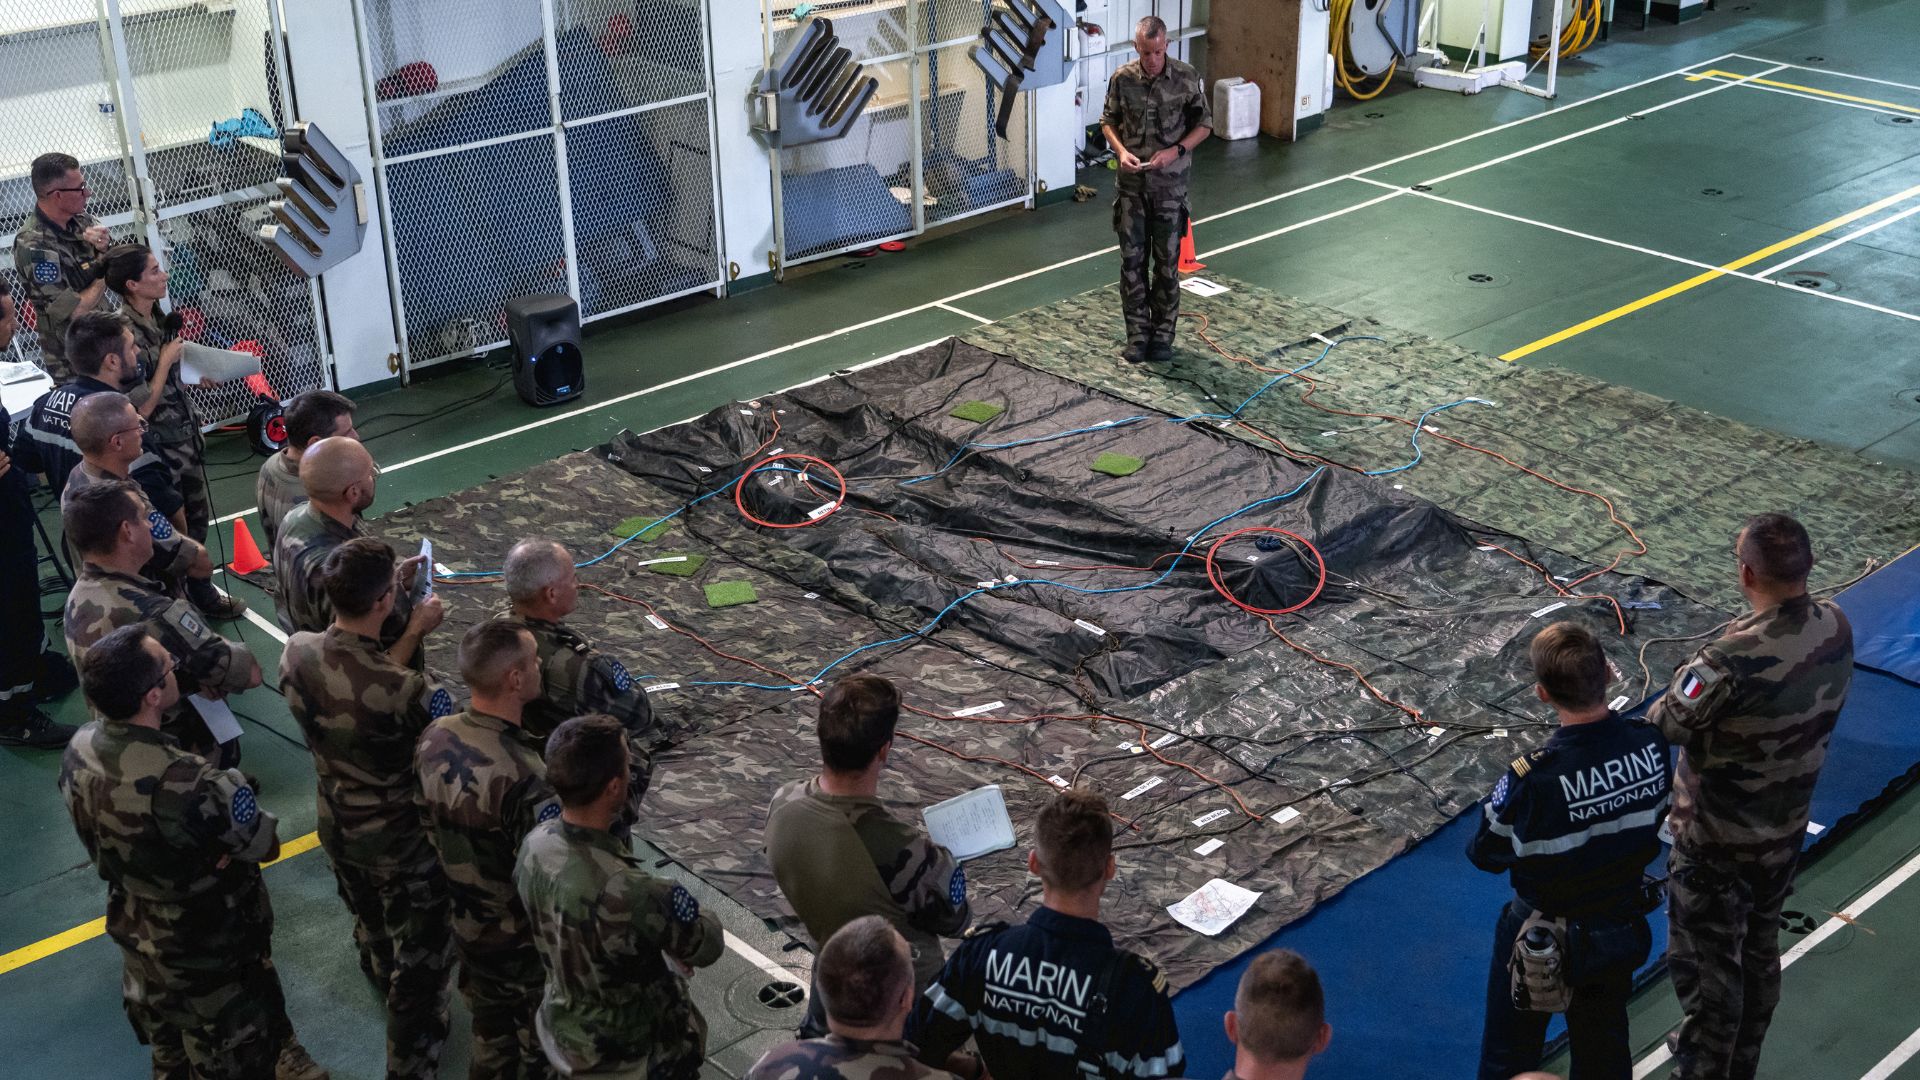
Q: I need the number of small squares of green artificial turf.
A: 5